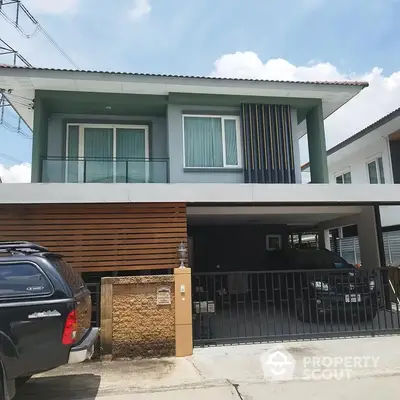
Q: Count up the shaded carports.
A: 1